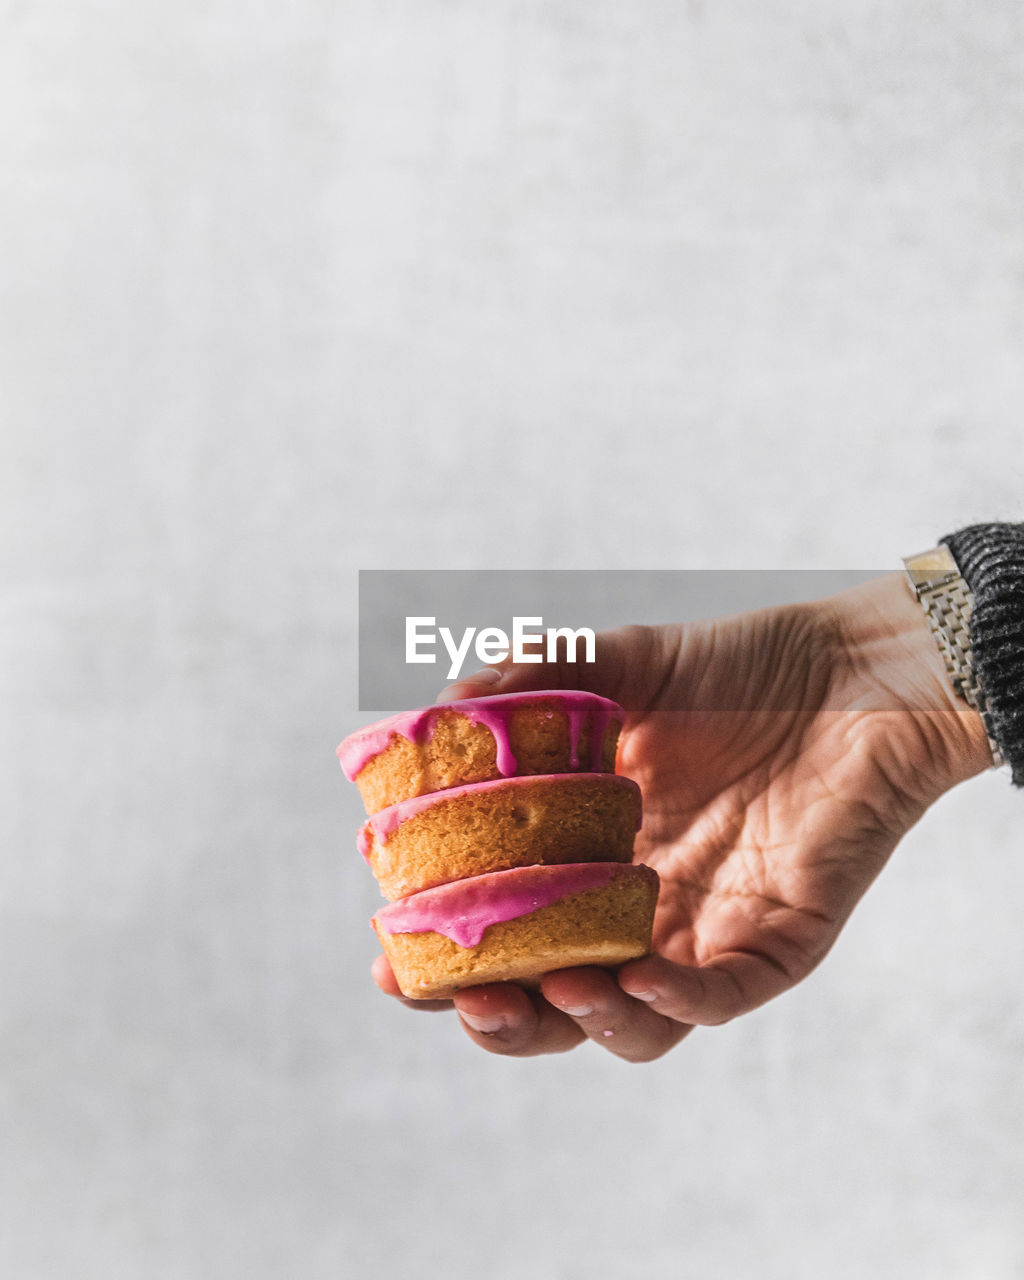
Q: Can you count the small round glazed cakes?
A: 3